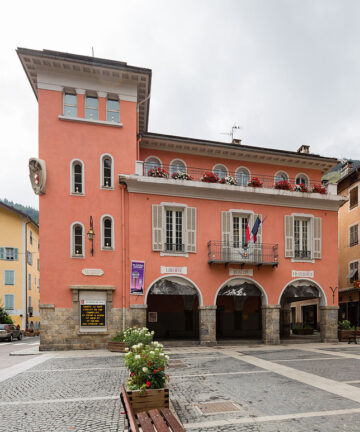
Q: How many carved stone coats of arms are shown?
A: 1